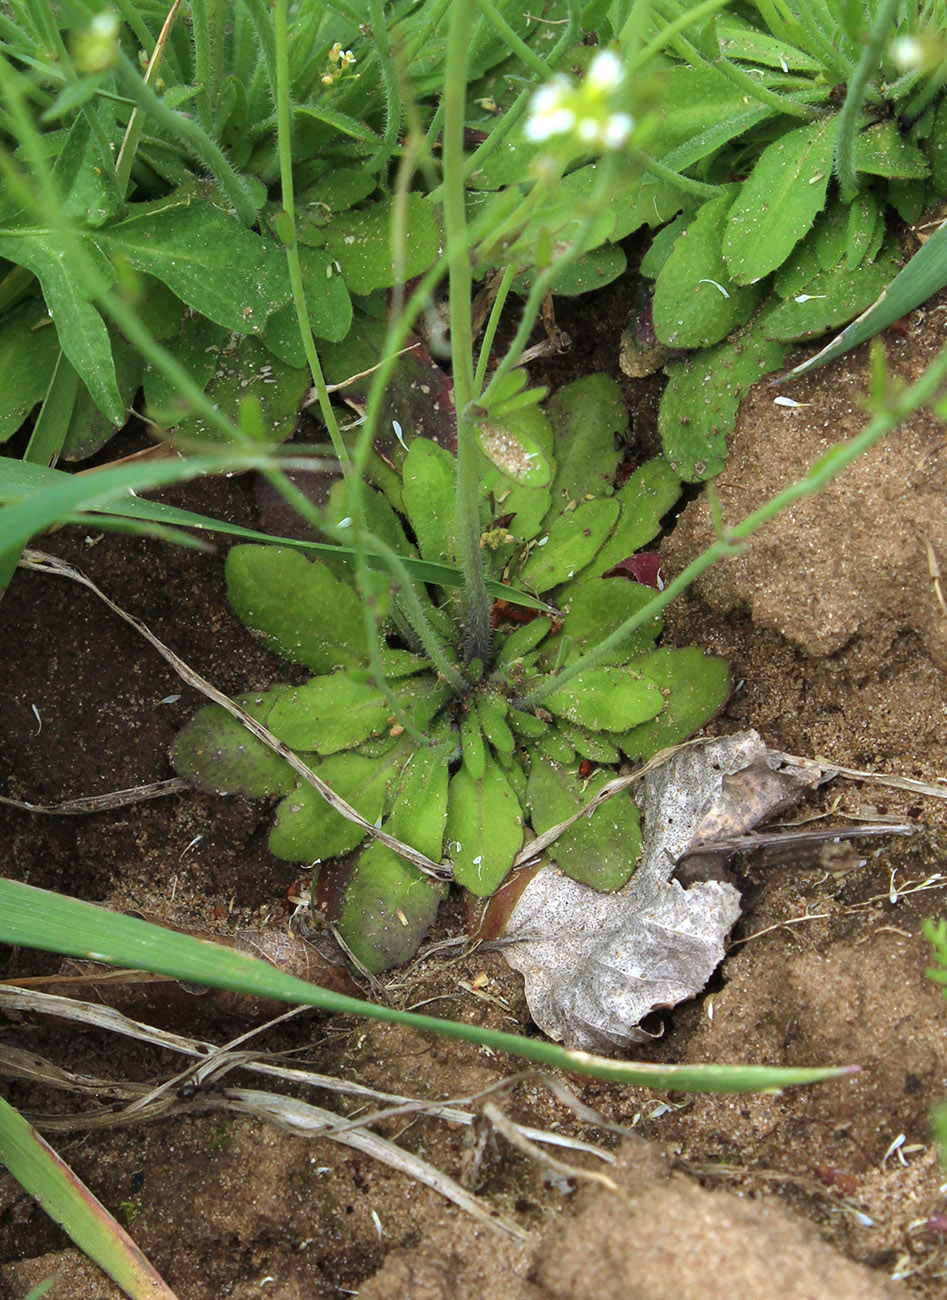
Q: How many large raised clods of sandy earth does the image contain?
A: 2